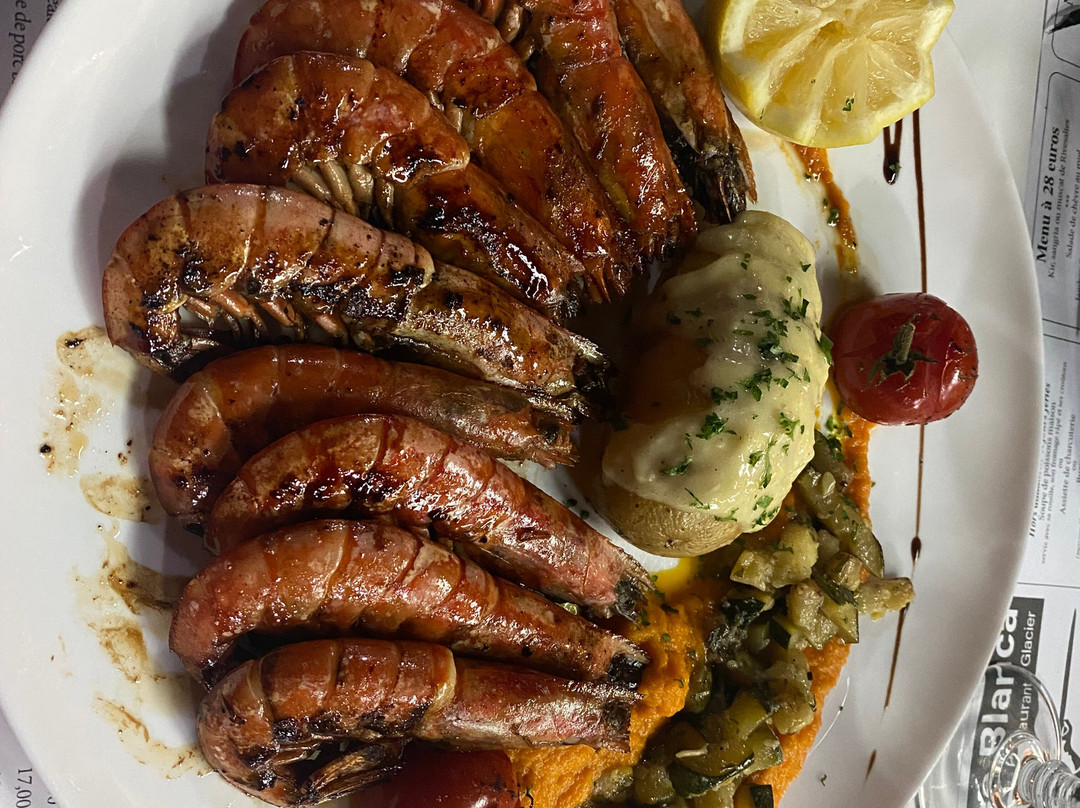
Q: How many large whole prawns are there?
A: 9